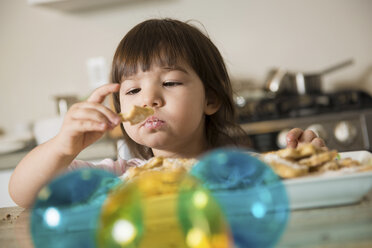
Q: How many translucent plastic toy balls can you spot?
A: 3